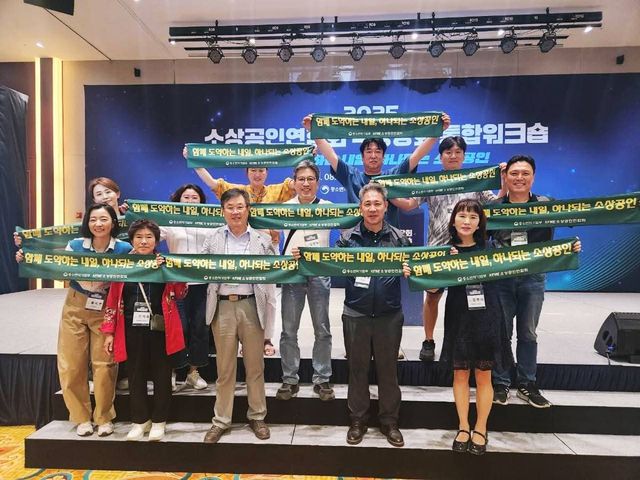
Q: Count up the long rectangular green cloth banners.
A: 11